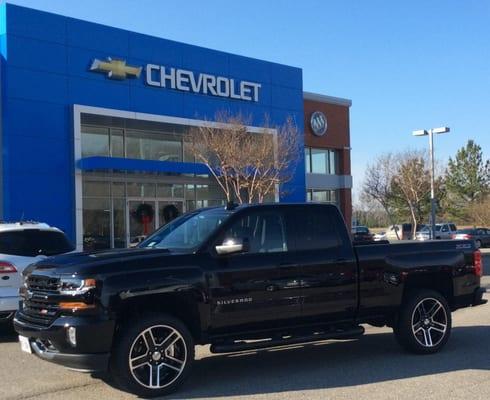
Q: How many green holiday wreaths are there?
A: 2